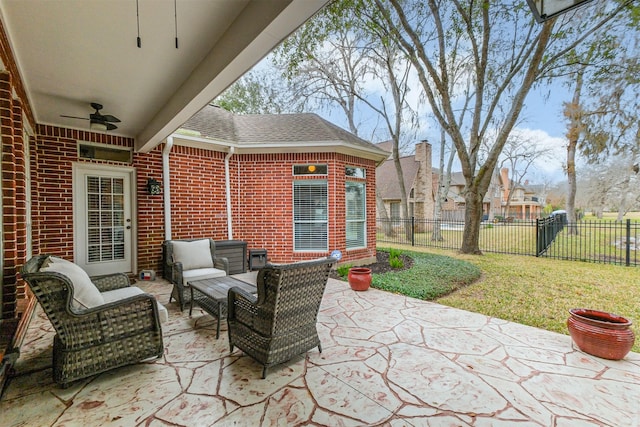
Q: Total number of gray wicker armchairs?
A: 3